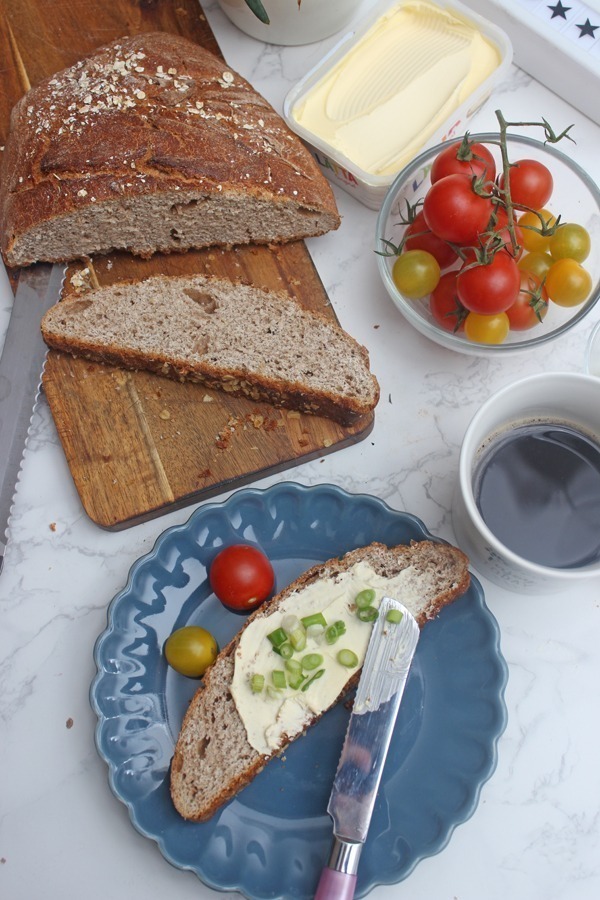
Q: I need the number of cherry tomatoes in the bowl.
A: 14